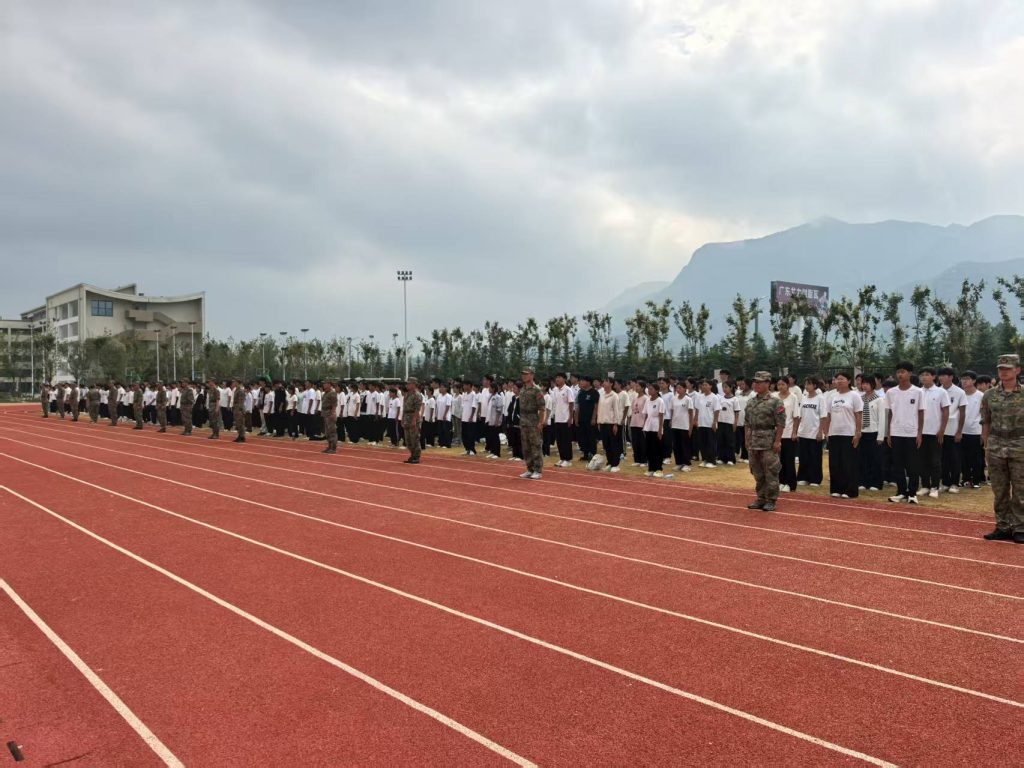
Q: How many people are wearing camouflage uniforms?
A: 15